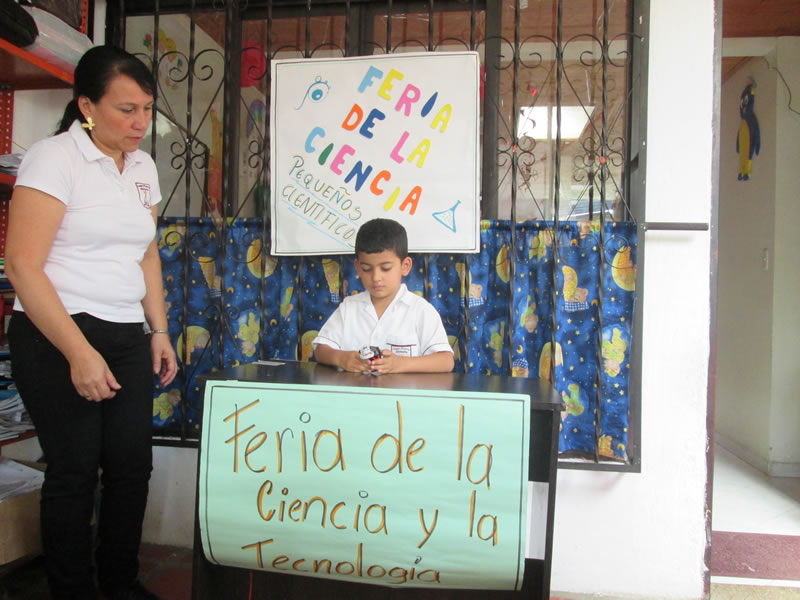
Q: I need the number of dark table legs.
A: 2